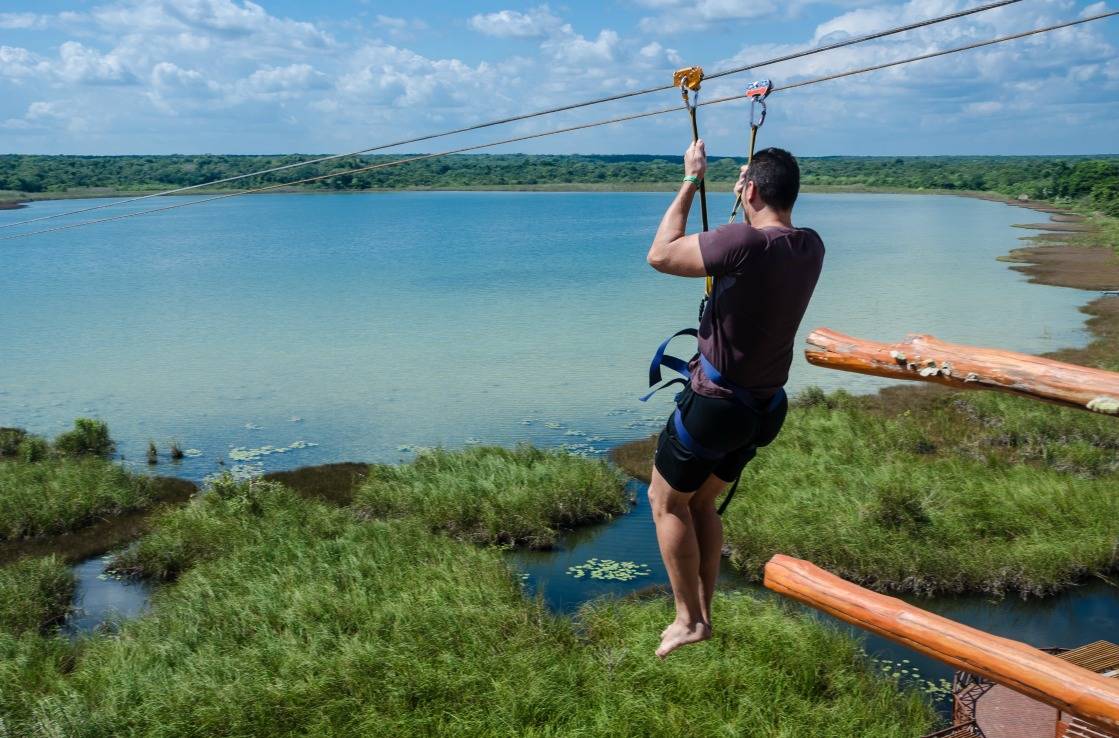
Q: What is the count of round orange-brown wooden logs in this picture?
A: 2